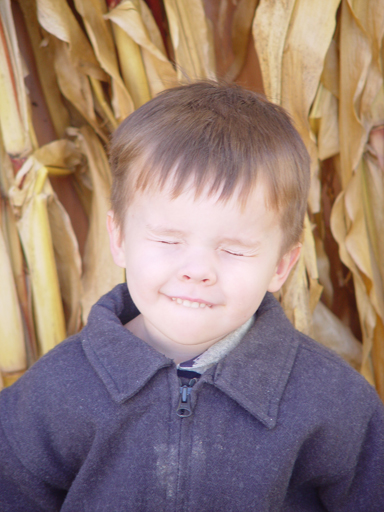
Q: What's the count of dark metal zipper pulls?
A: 1